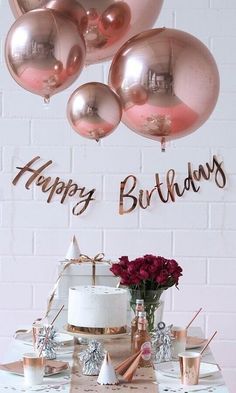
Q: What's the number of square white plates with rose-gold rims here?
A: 2